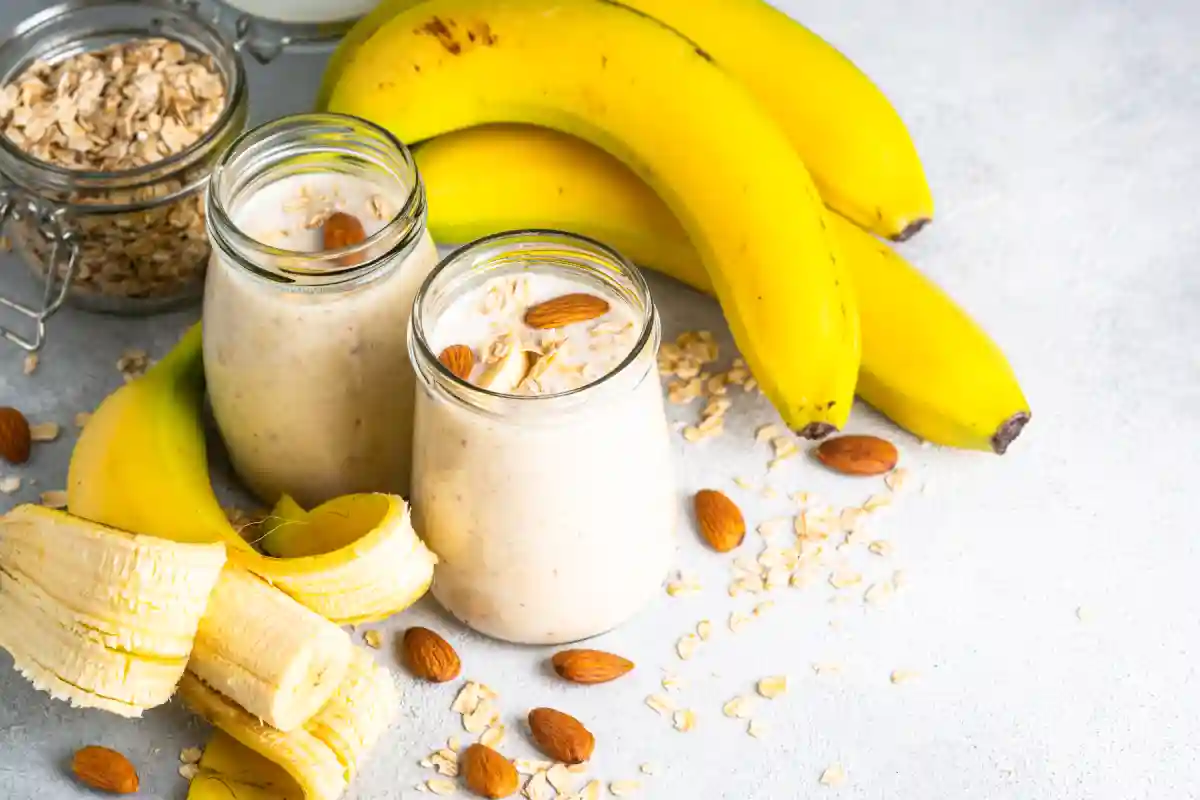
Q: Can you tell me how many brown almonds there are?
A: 11